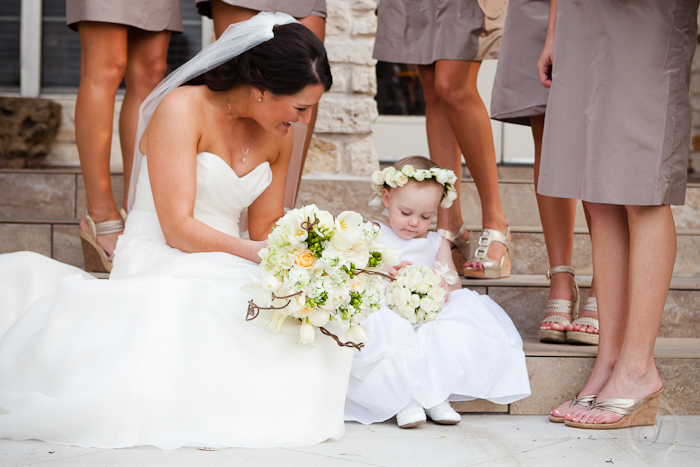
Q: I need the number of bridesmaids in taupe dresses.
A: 5